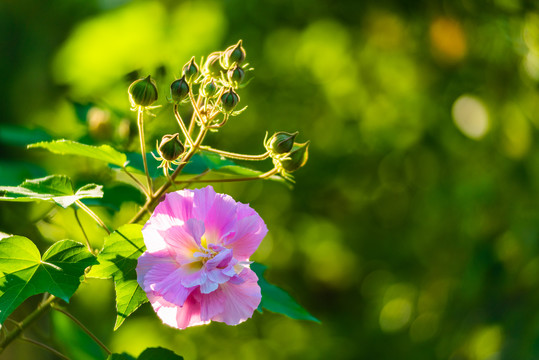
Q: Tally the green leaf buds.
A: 11